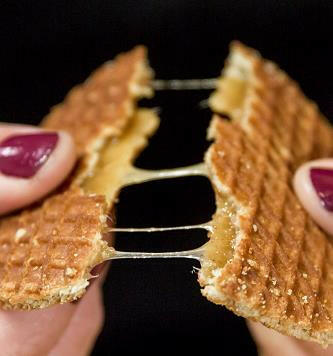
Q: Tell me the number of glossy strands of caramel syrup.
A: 4